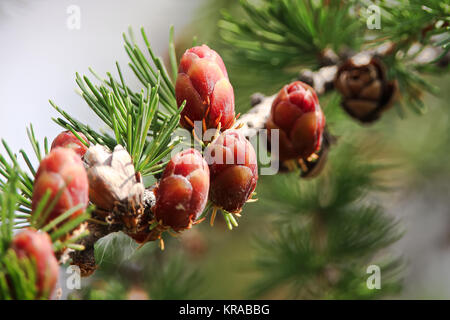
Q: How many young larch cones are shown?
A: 7